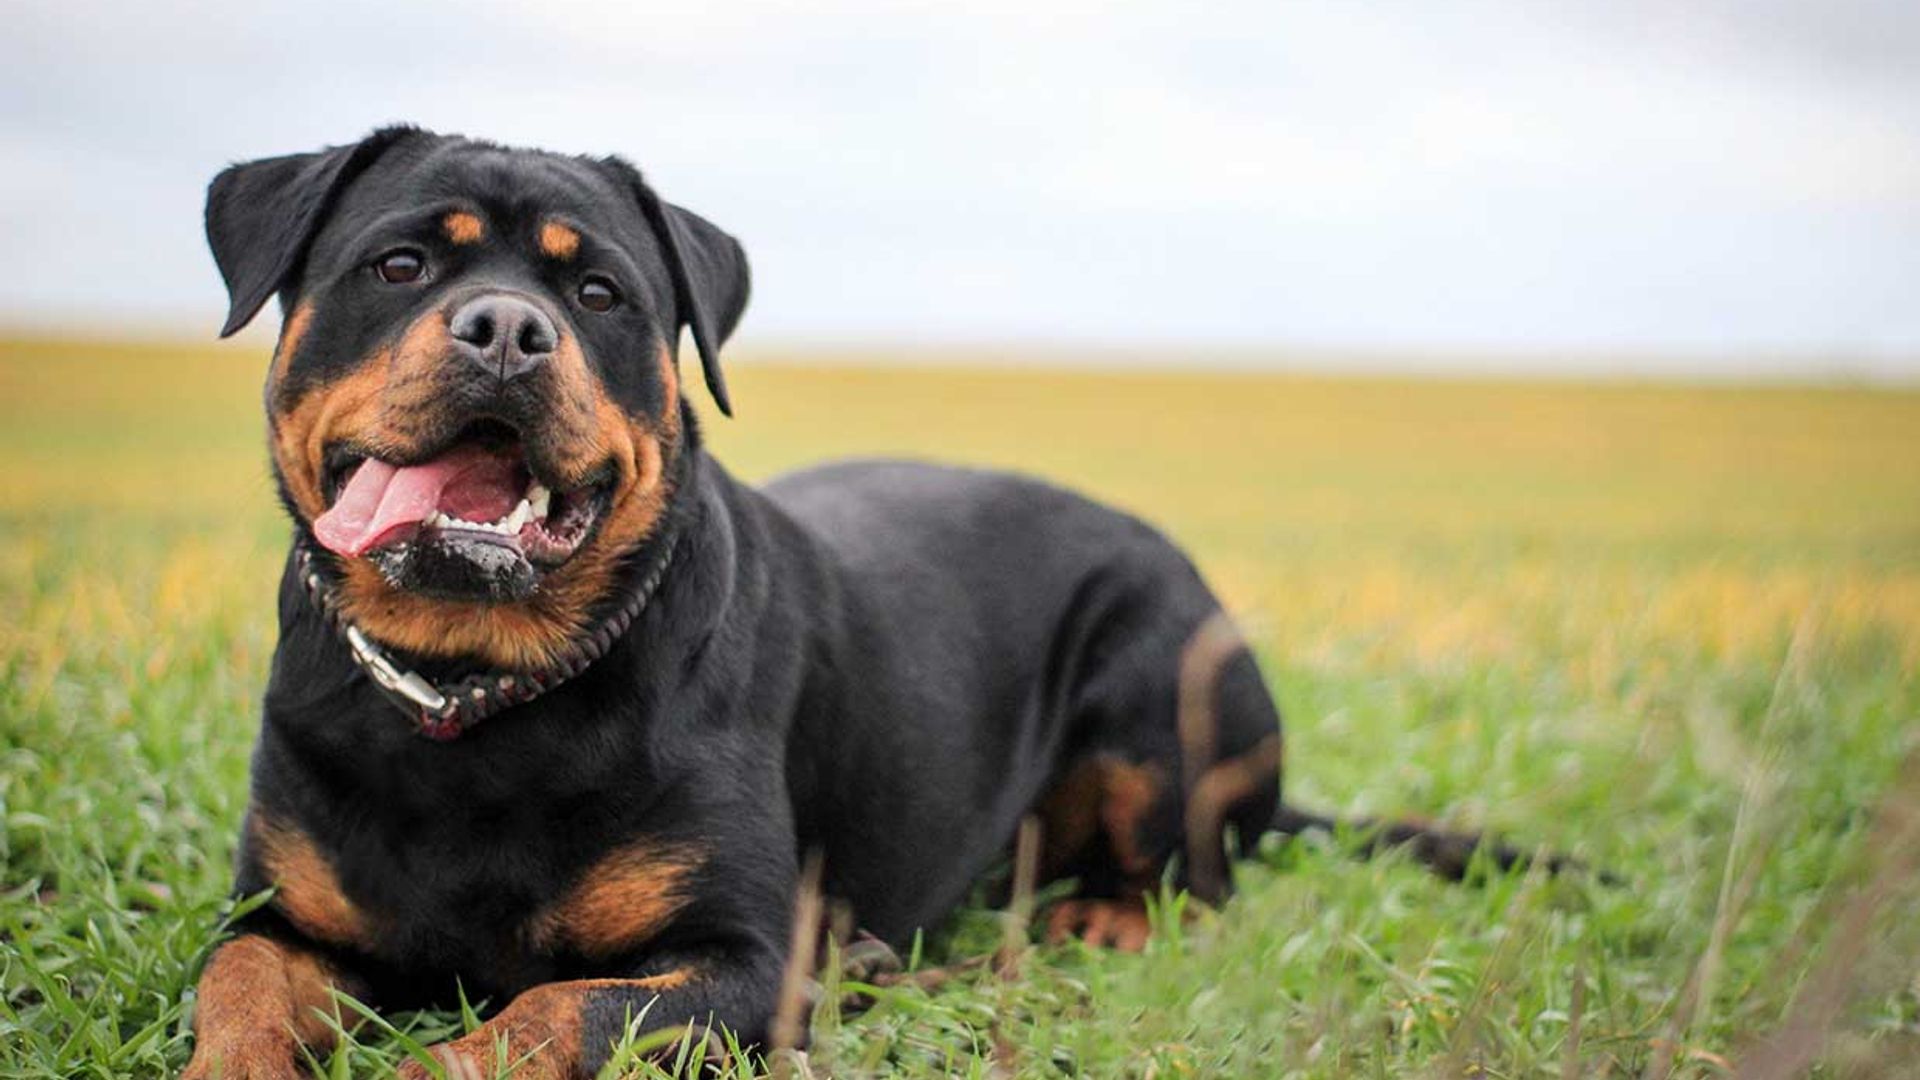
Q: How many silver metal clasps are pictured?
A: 1